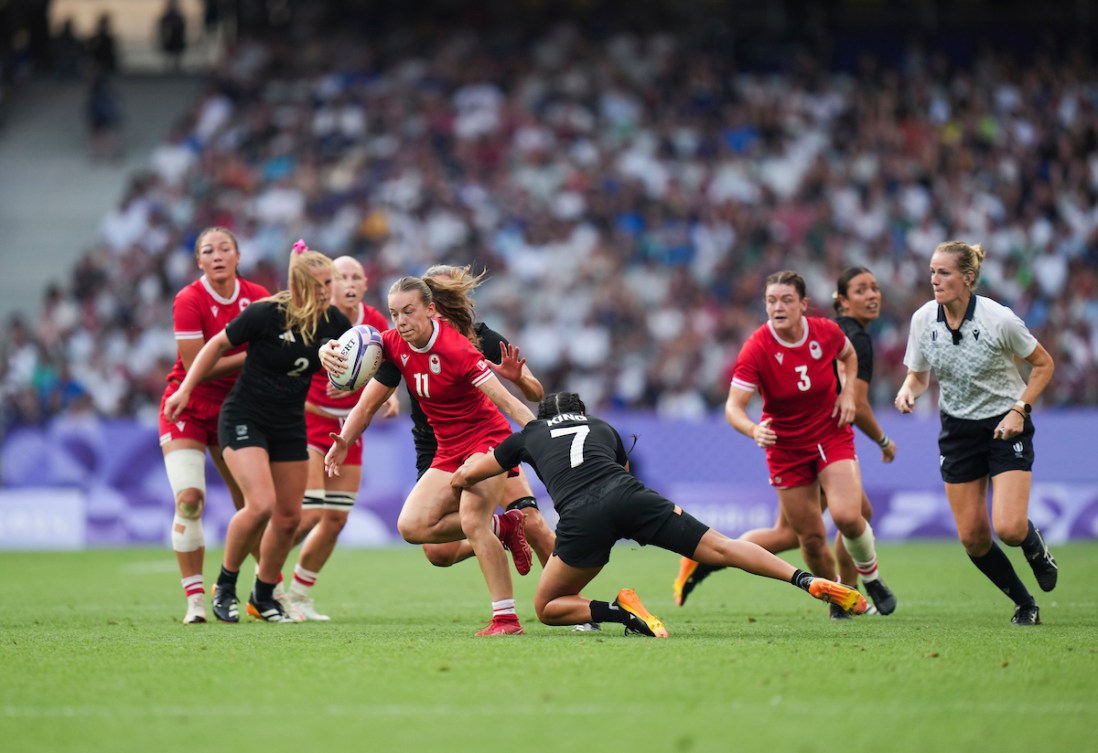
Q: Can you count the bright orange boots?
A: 3